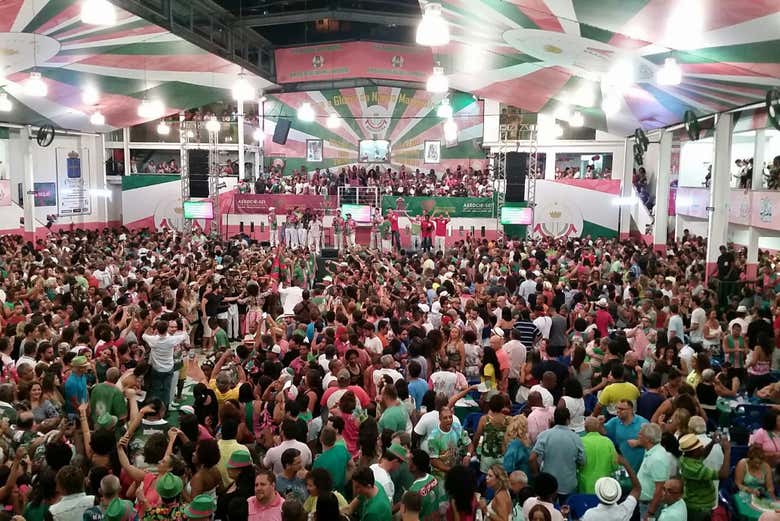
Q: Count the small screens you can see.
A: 3